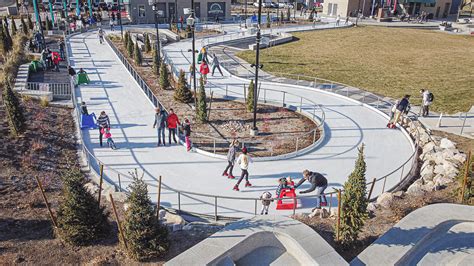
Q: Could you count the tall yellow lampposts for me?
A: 0